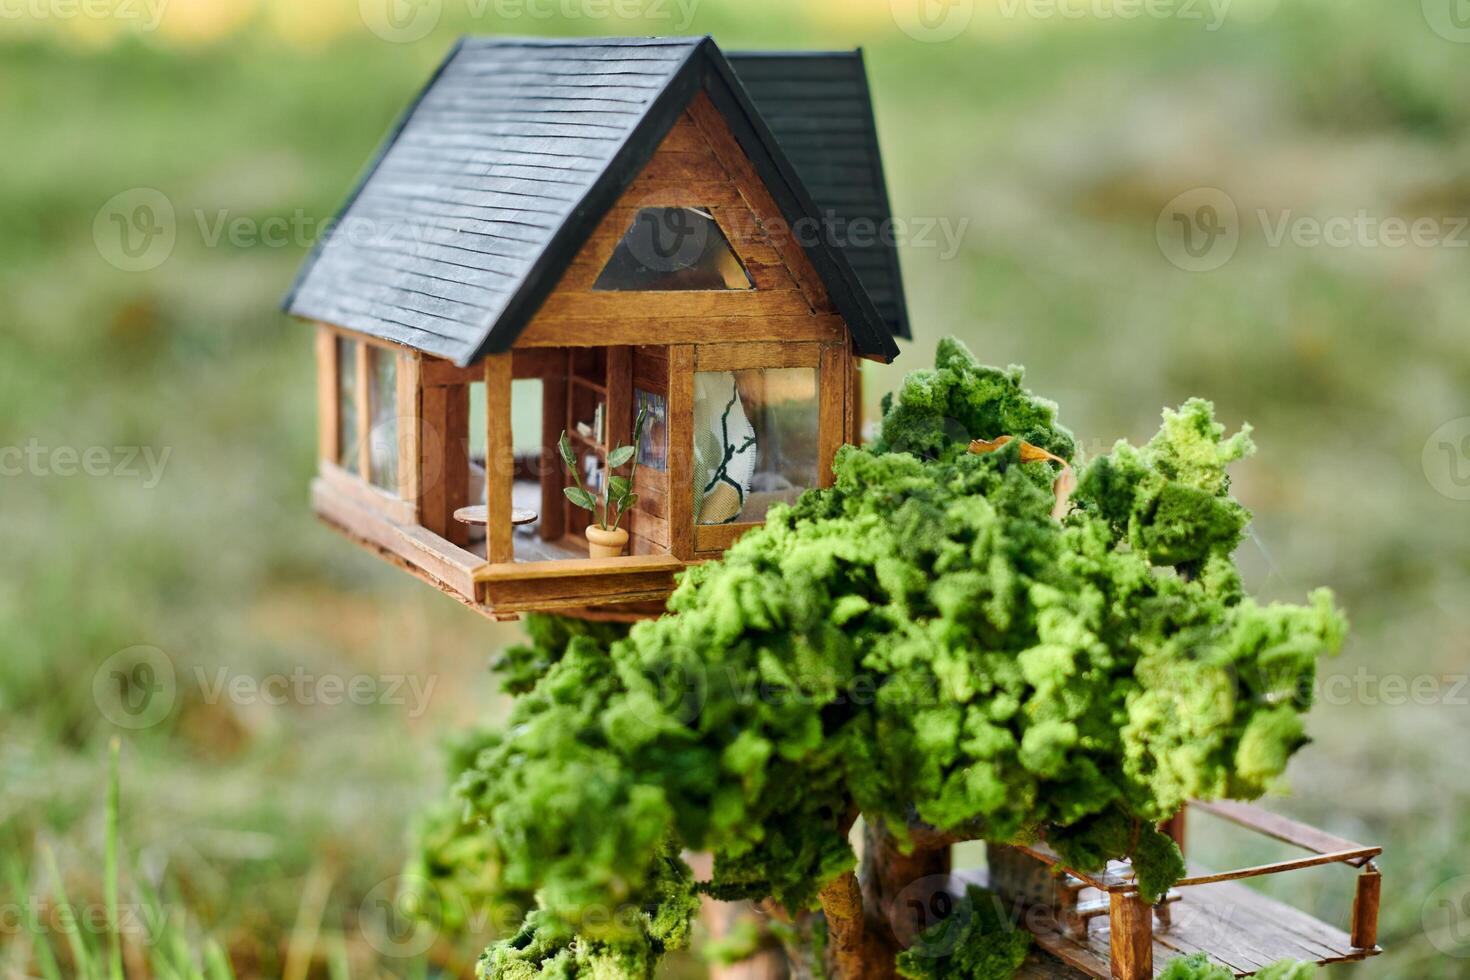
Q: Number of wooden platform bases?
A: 2